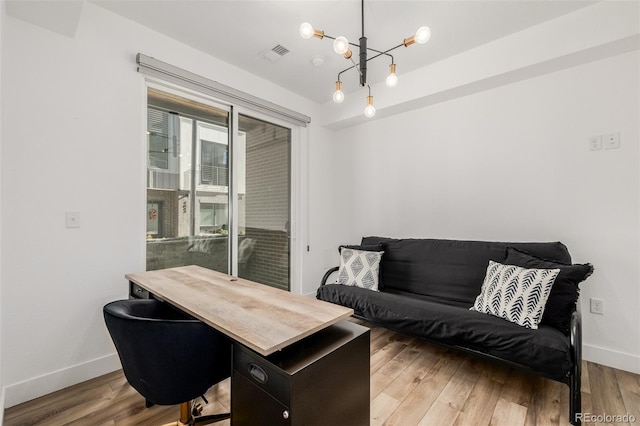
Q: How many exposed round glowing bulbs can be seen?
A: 6